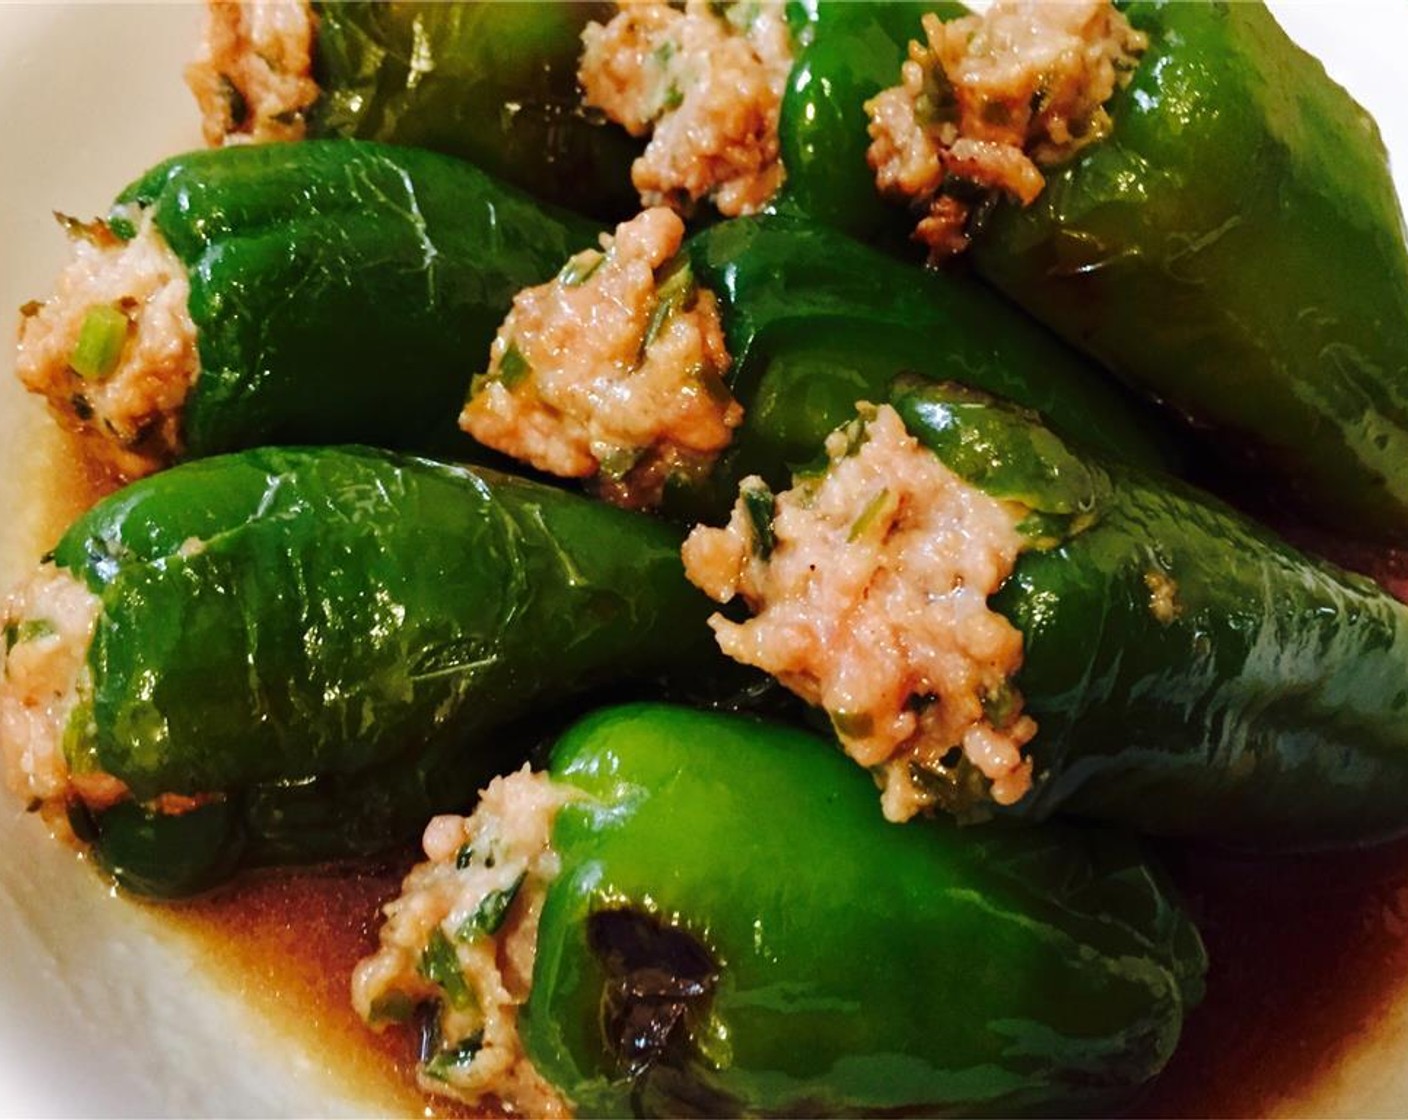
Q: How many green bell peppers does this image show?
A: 8